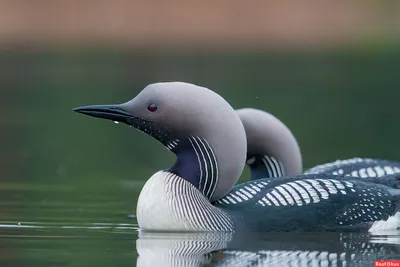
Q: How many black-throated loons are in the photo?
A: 2